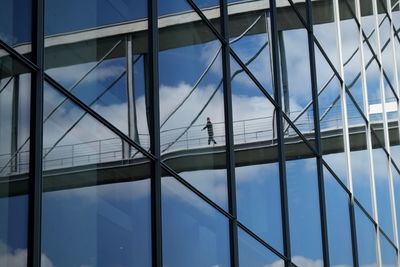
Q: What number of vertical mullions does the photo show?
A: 9